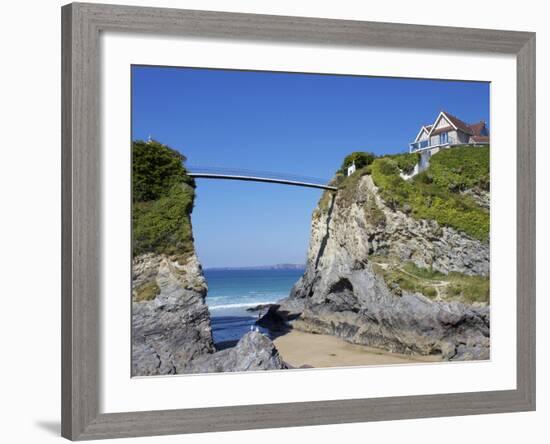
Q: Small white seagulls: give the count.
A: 2